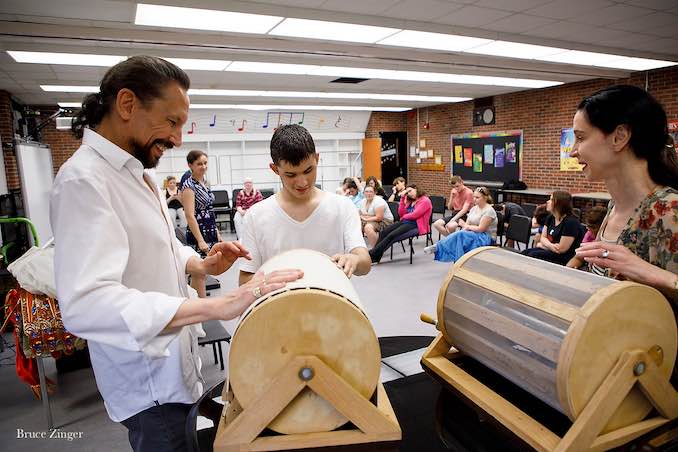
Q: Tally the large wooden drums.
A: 2